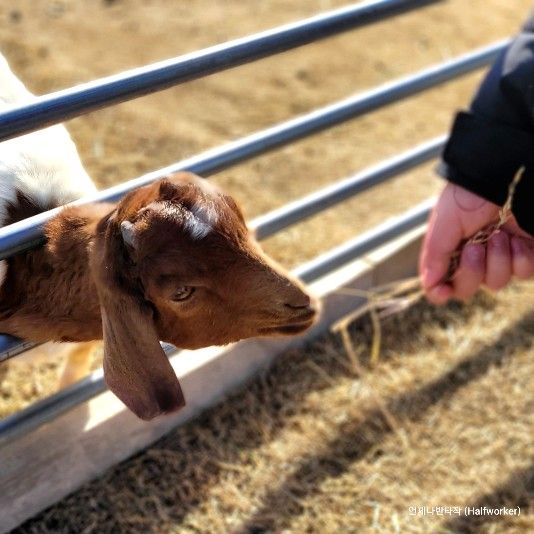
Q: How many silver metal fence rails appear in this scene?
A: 4